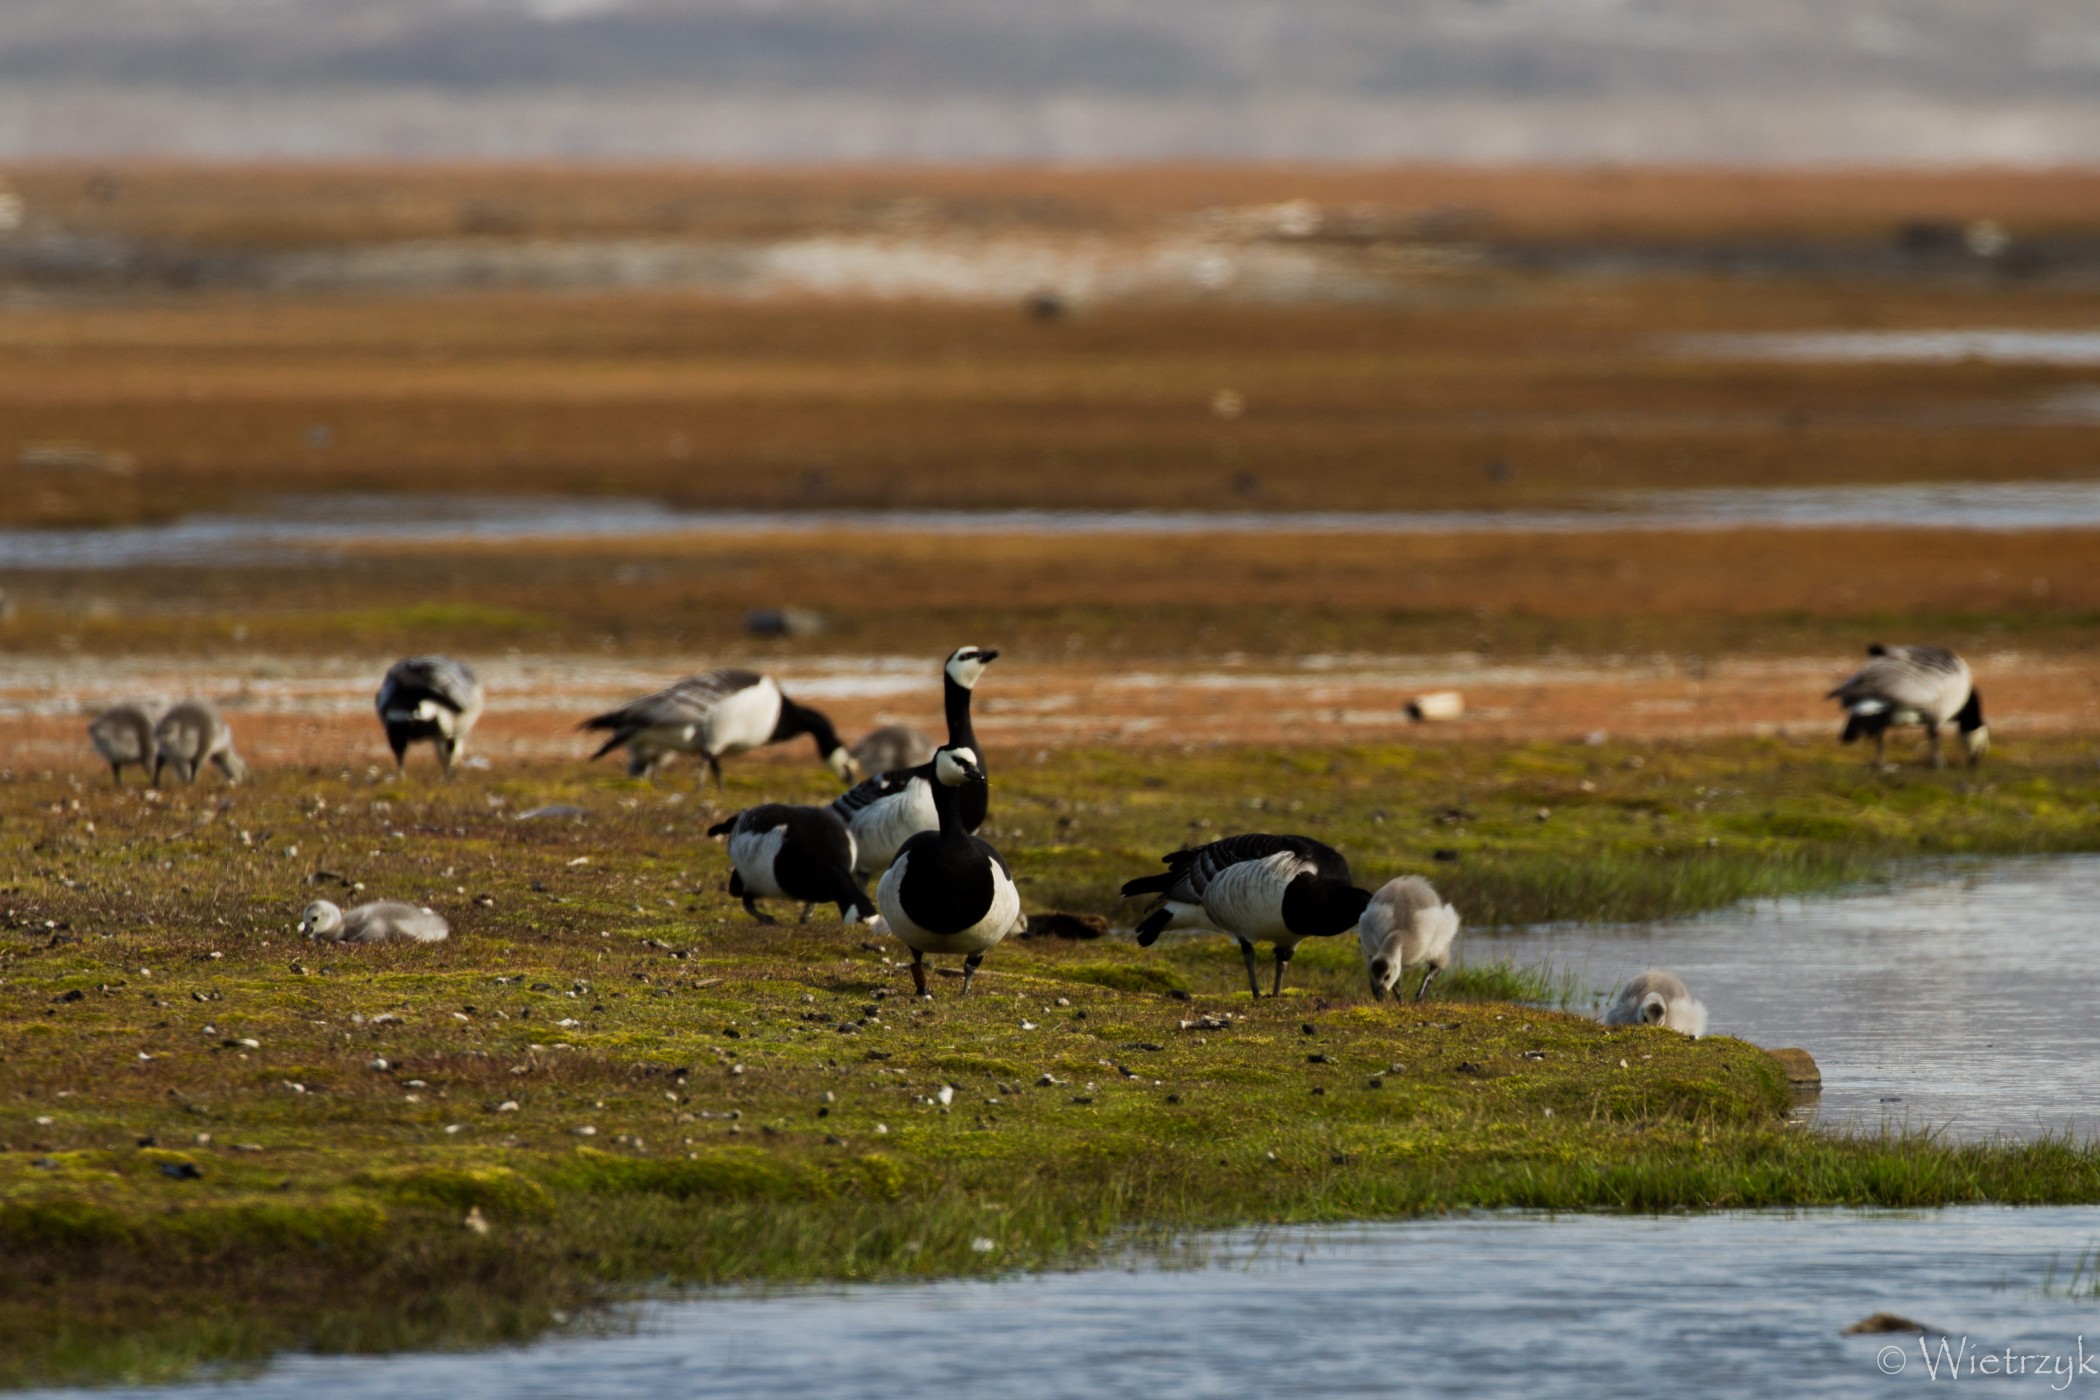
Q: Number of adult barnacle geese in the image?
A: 7